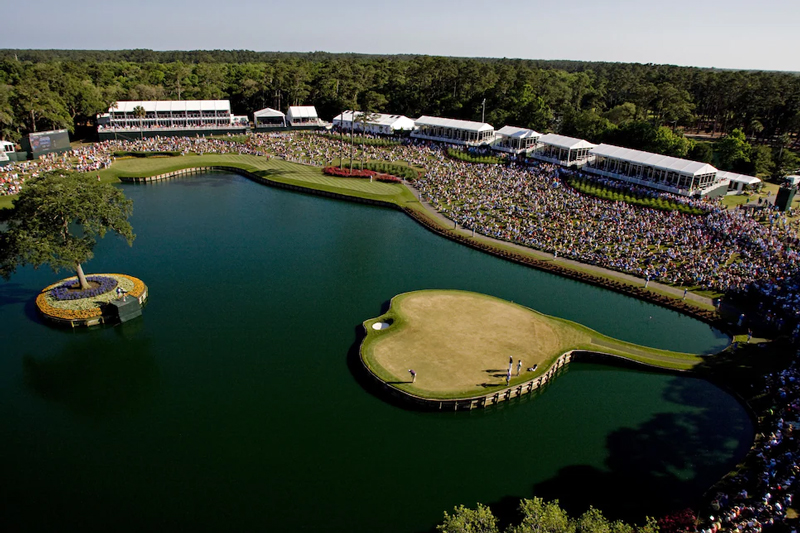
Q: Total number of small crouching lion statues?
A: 0